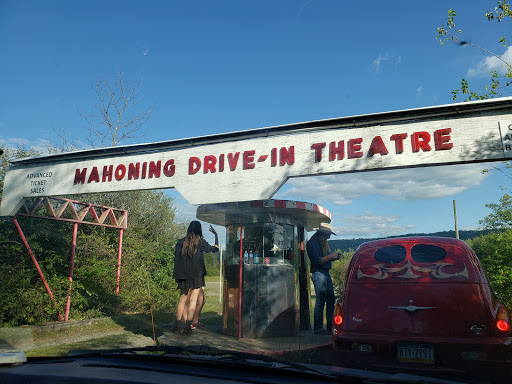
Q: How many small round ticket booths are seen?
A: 1